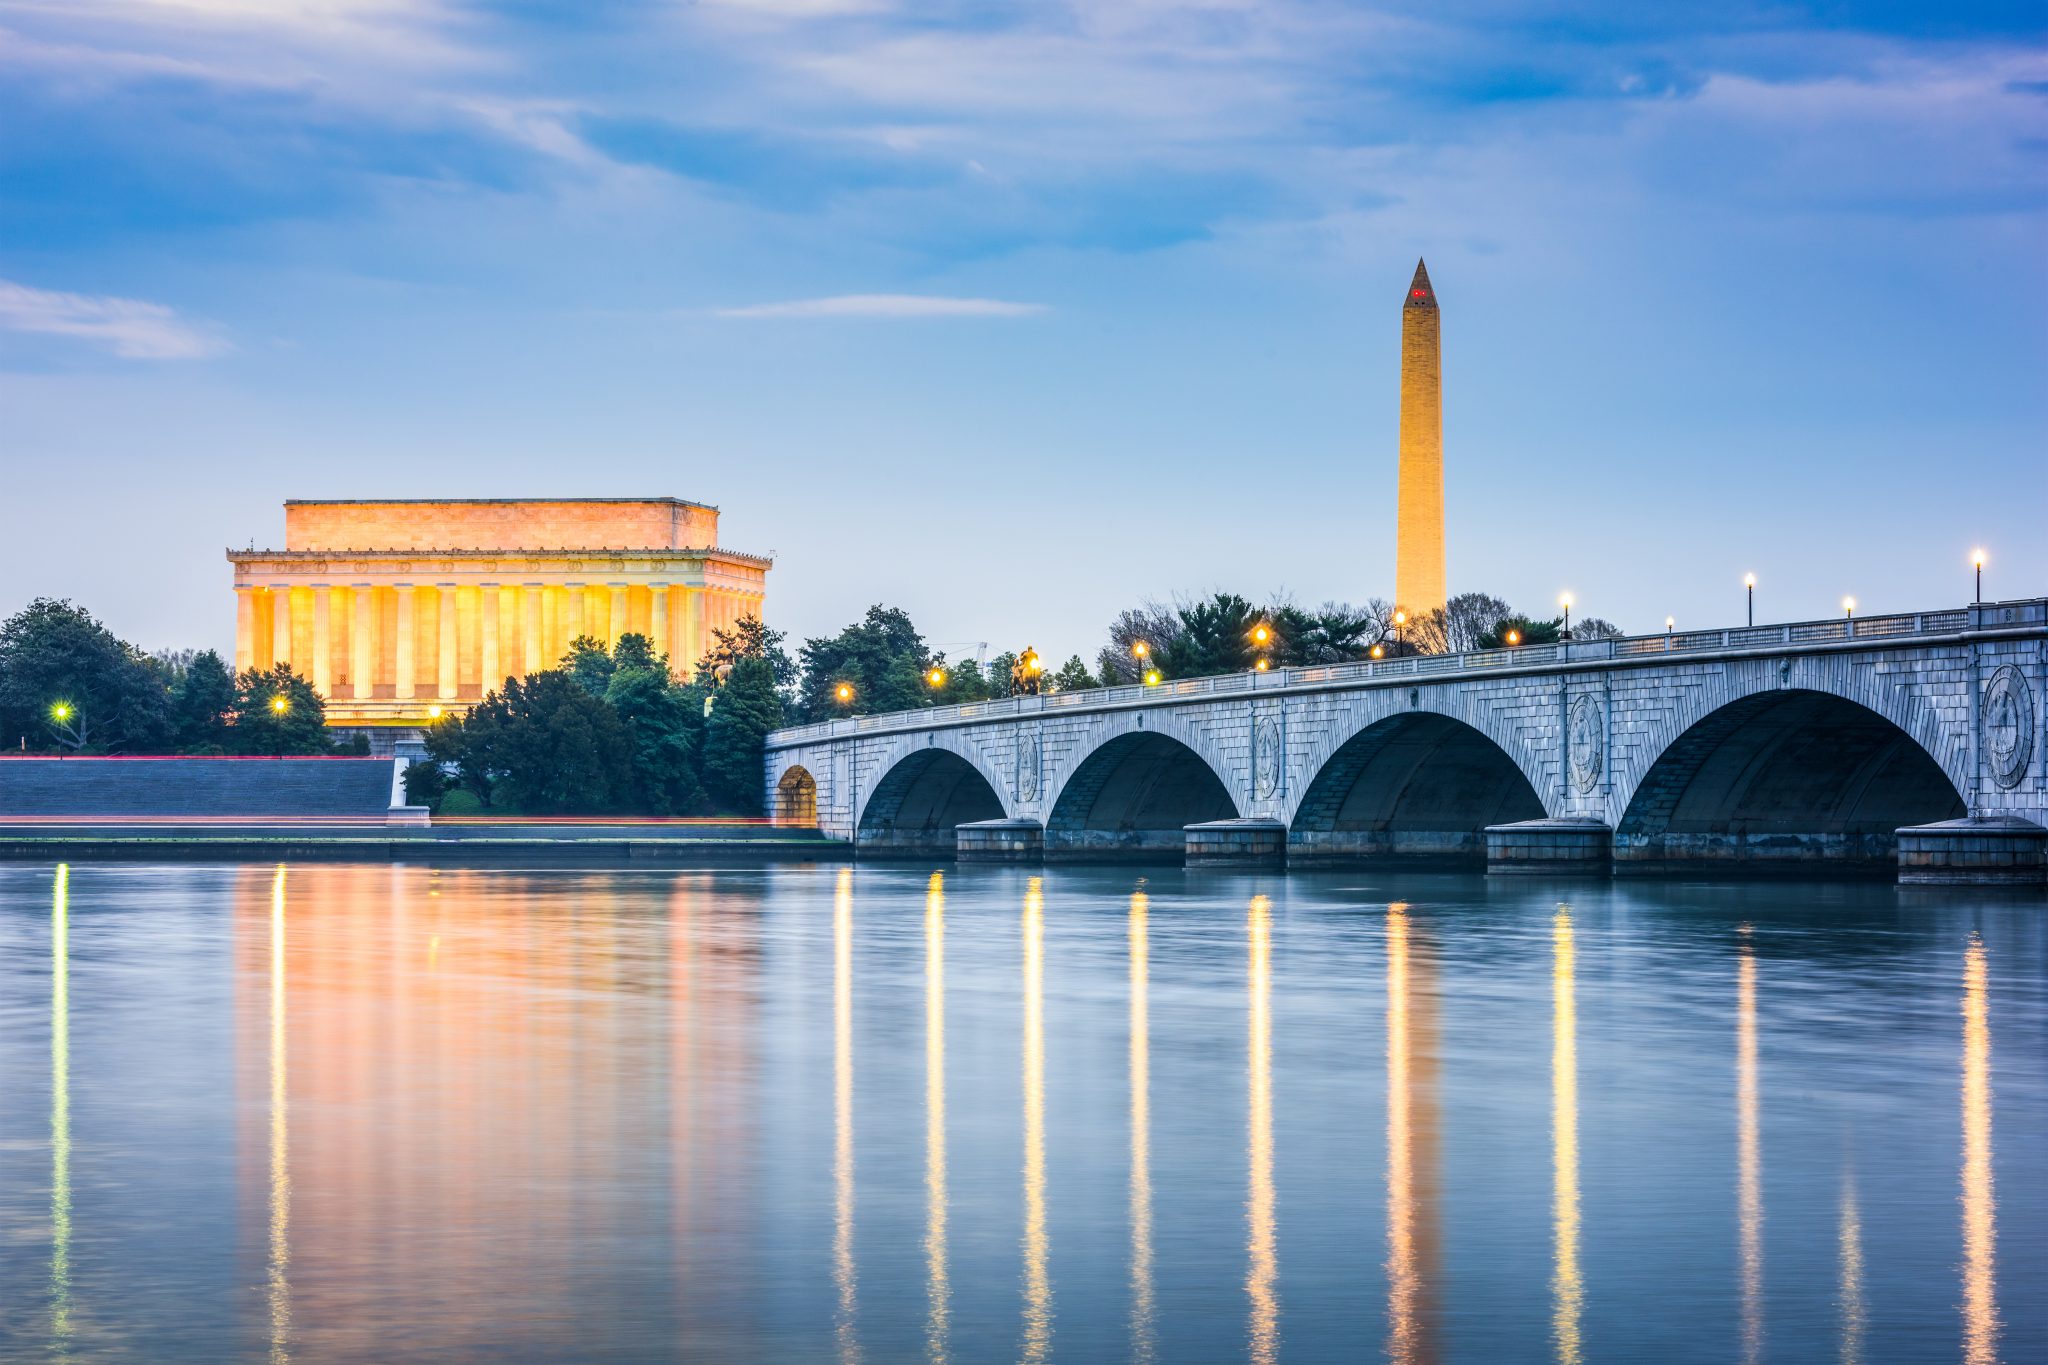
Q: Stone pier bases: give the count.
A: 4